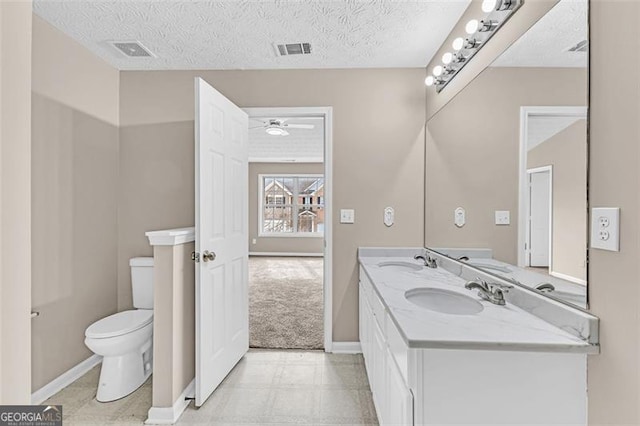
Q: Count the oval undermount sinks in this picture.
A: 2